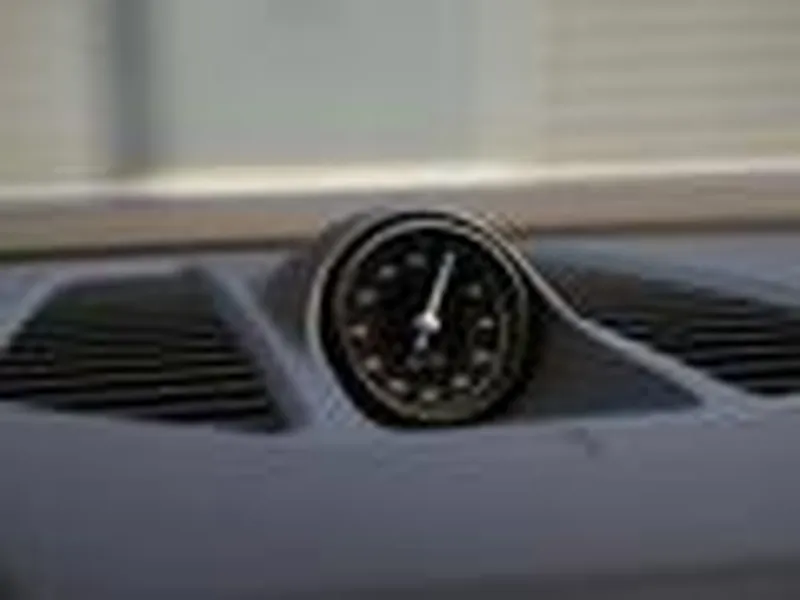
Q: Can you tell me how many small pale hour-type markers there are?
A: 11